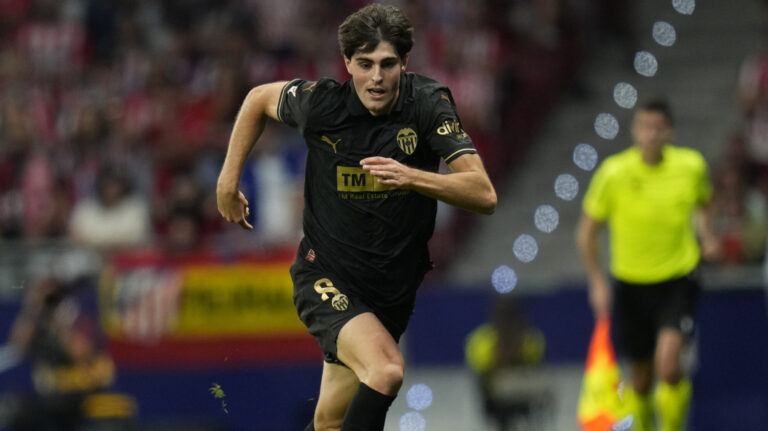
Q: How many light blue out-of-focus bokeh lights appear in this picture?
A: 12